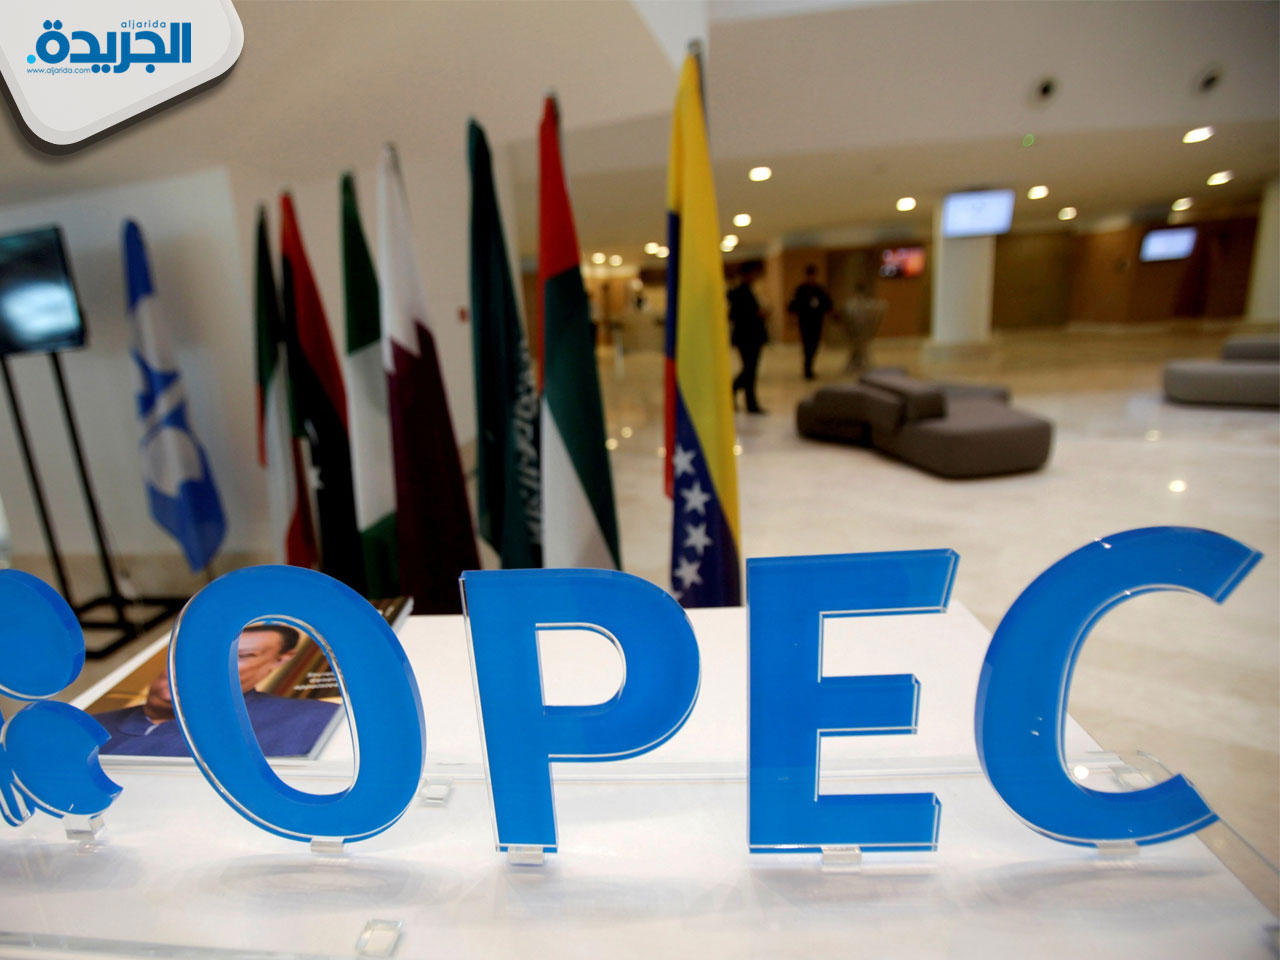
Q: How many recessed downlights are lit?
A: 14